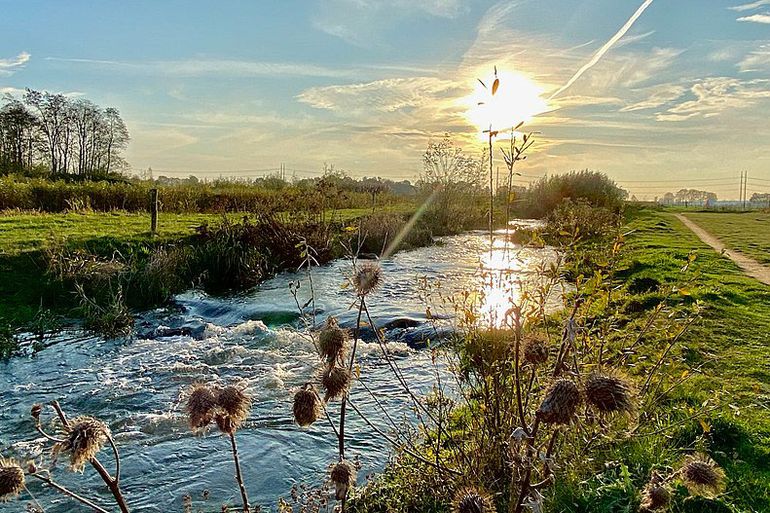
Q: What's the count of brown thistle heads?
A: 15